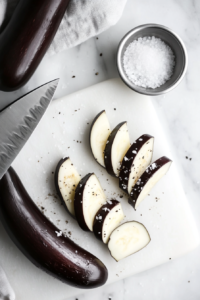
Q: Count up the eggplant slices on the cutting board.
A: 8